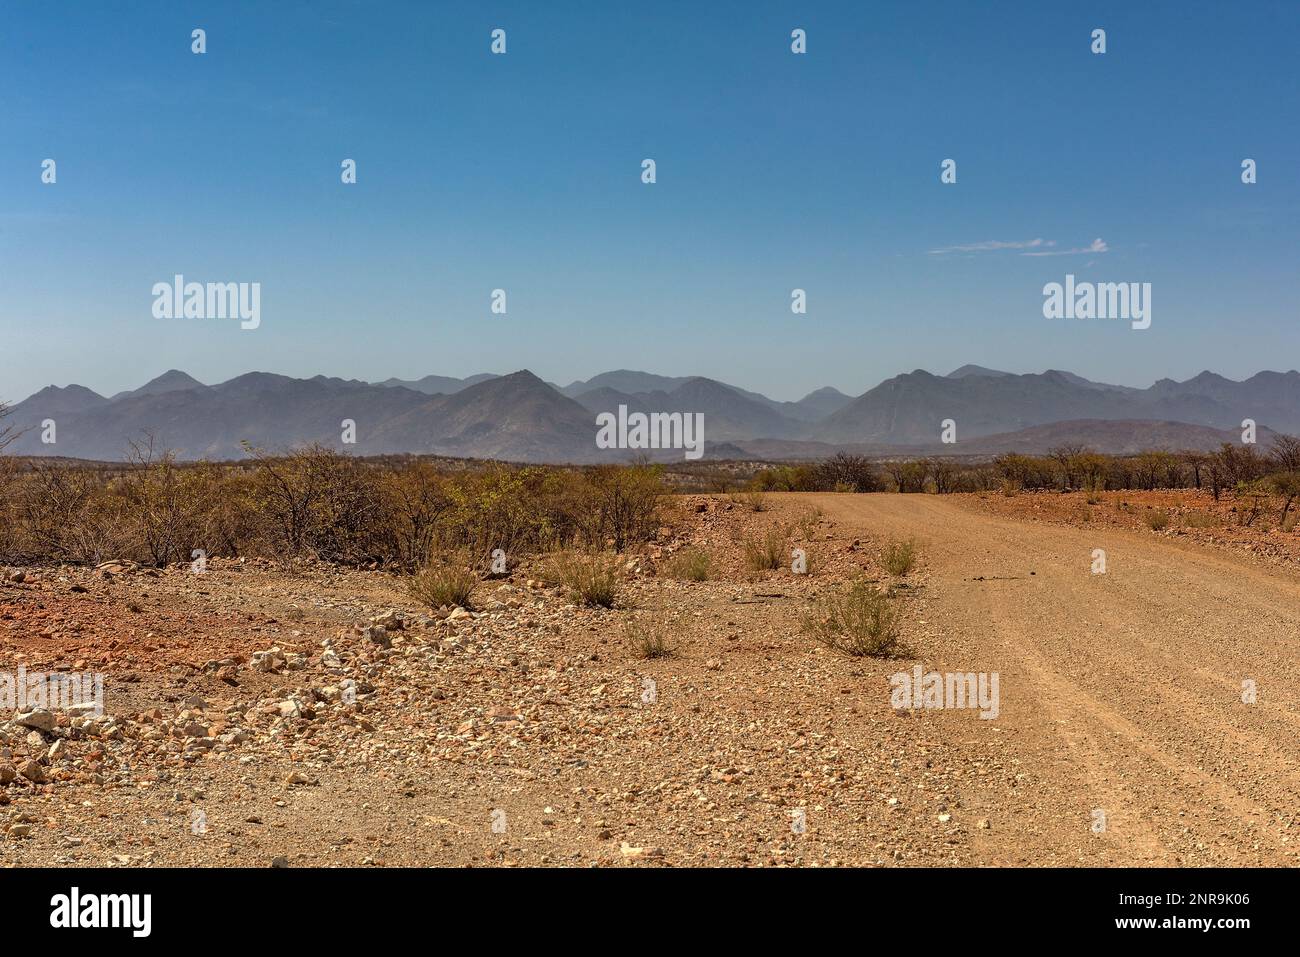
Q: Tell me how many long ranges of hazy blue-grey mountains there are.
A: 1